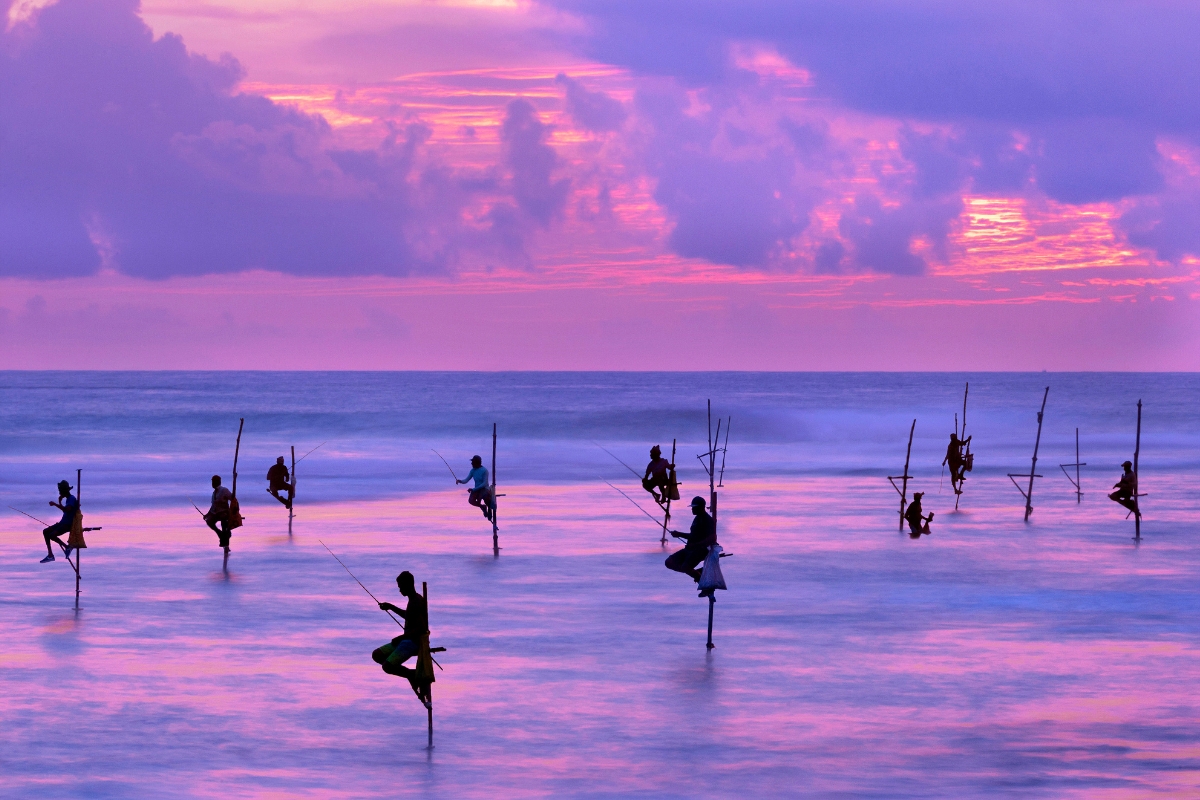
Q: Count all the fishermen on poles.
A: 9